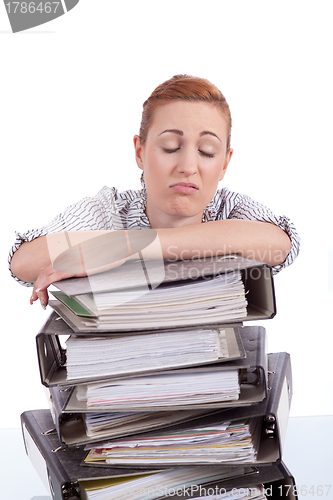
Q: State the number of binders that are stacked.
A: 7